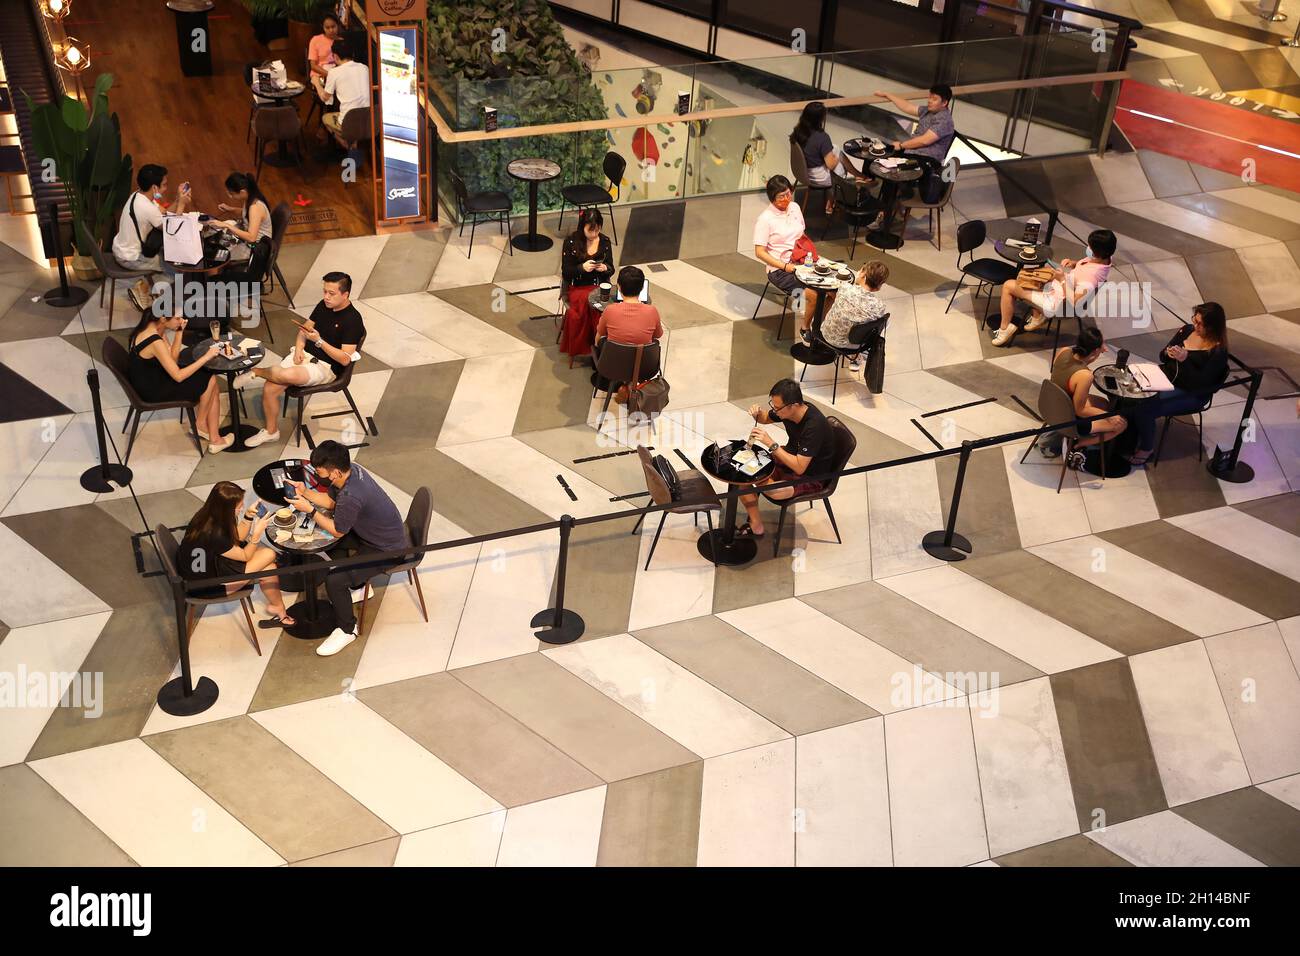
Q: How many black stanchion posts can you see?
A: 7